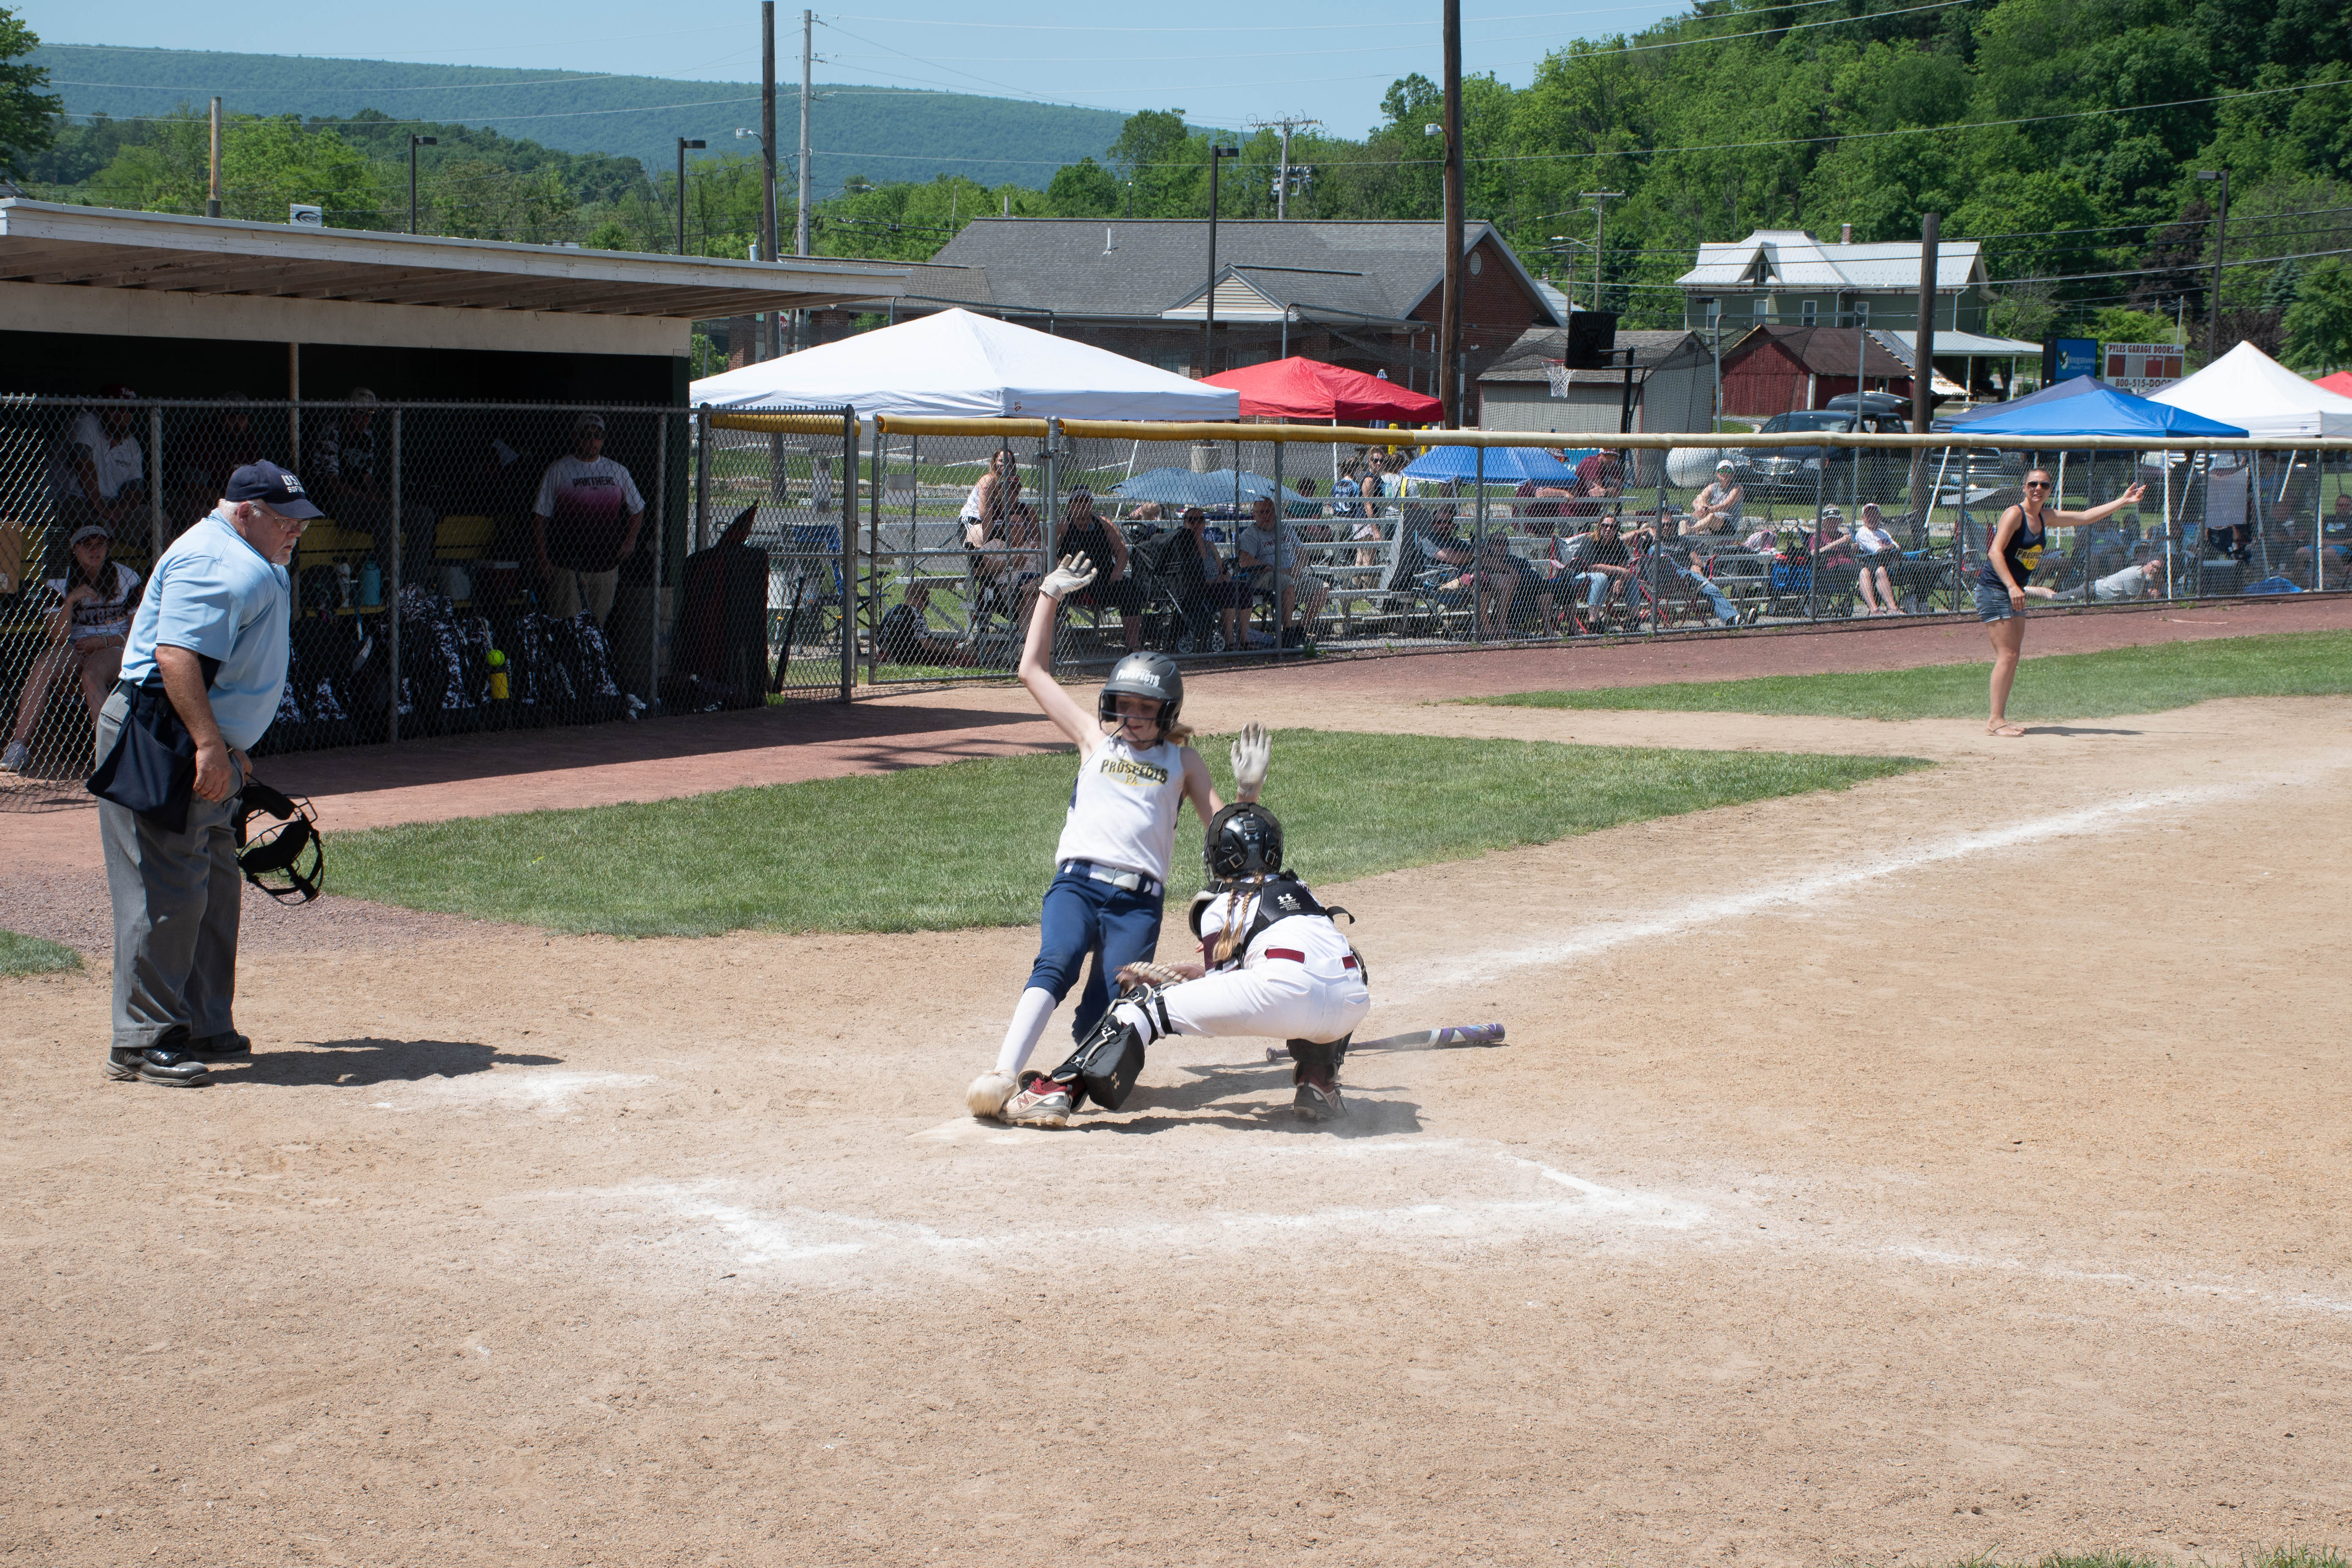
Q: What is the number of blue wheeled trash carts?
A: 0